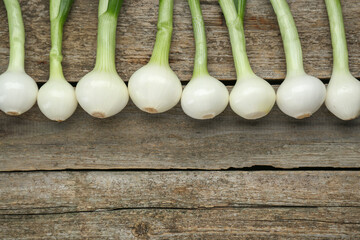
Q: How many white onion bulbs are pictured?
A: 8